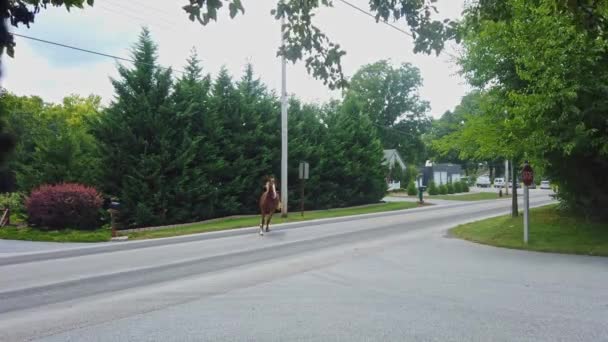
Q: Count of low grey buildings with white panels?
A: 1